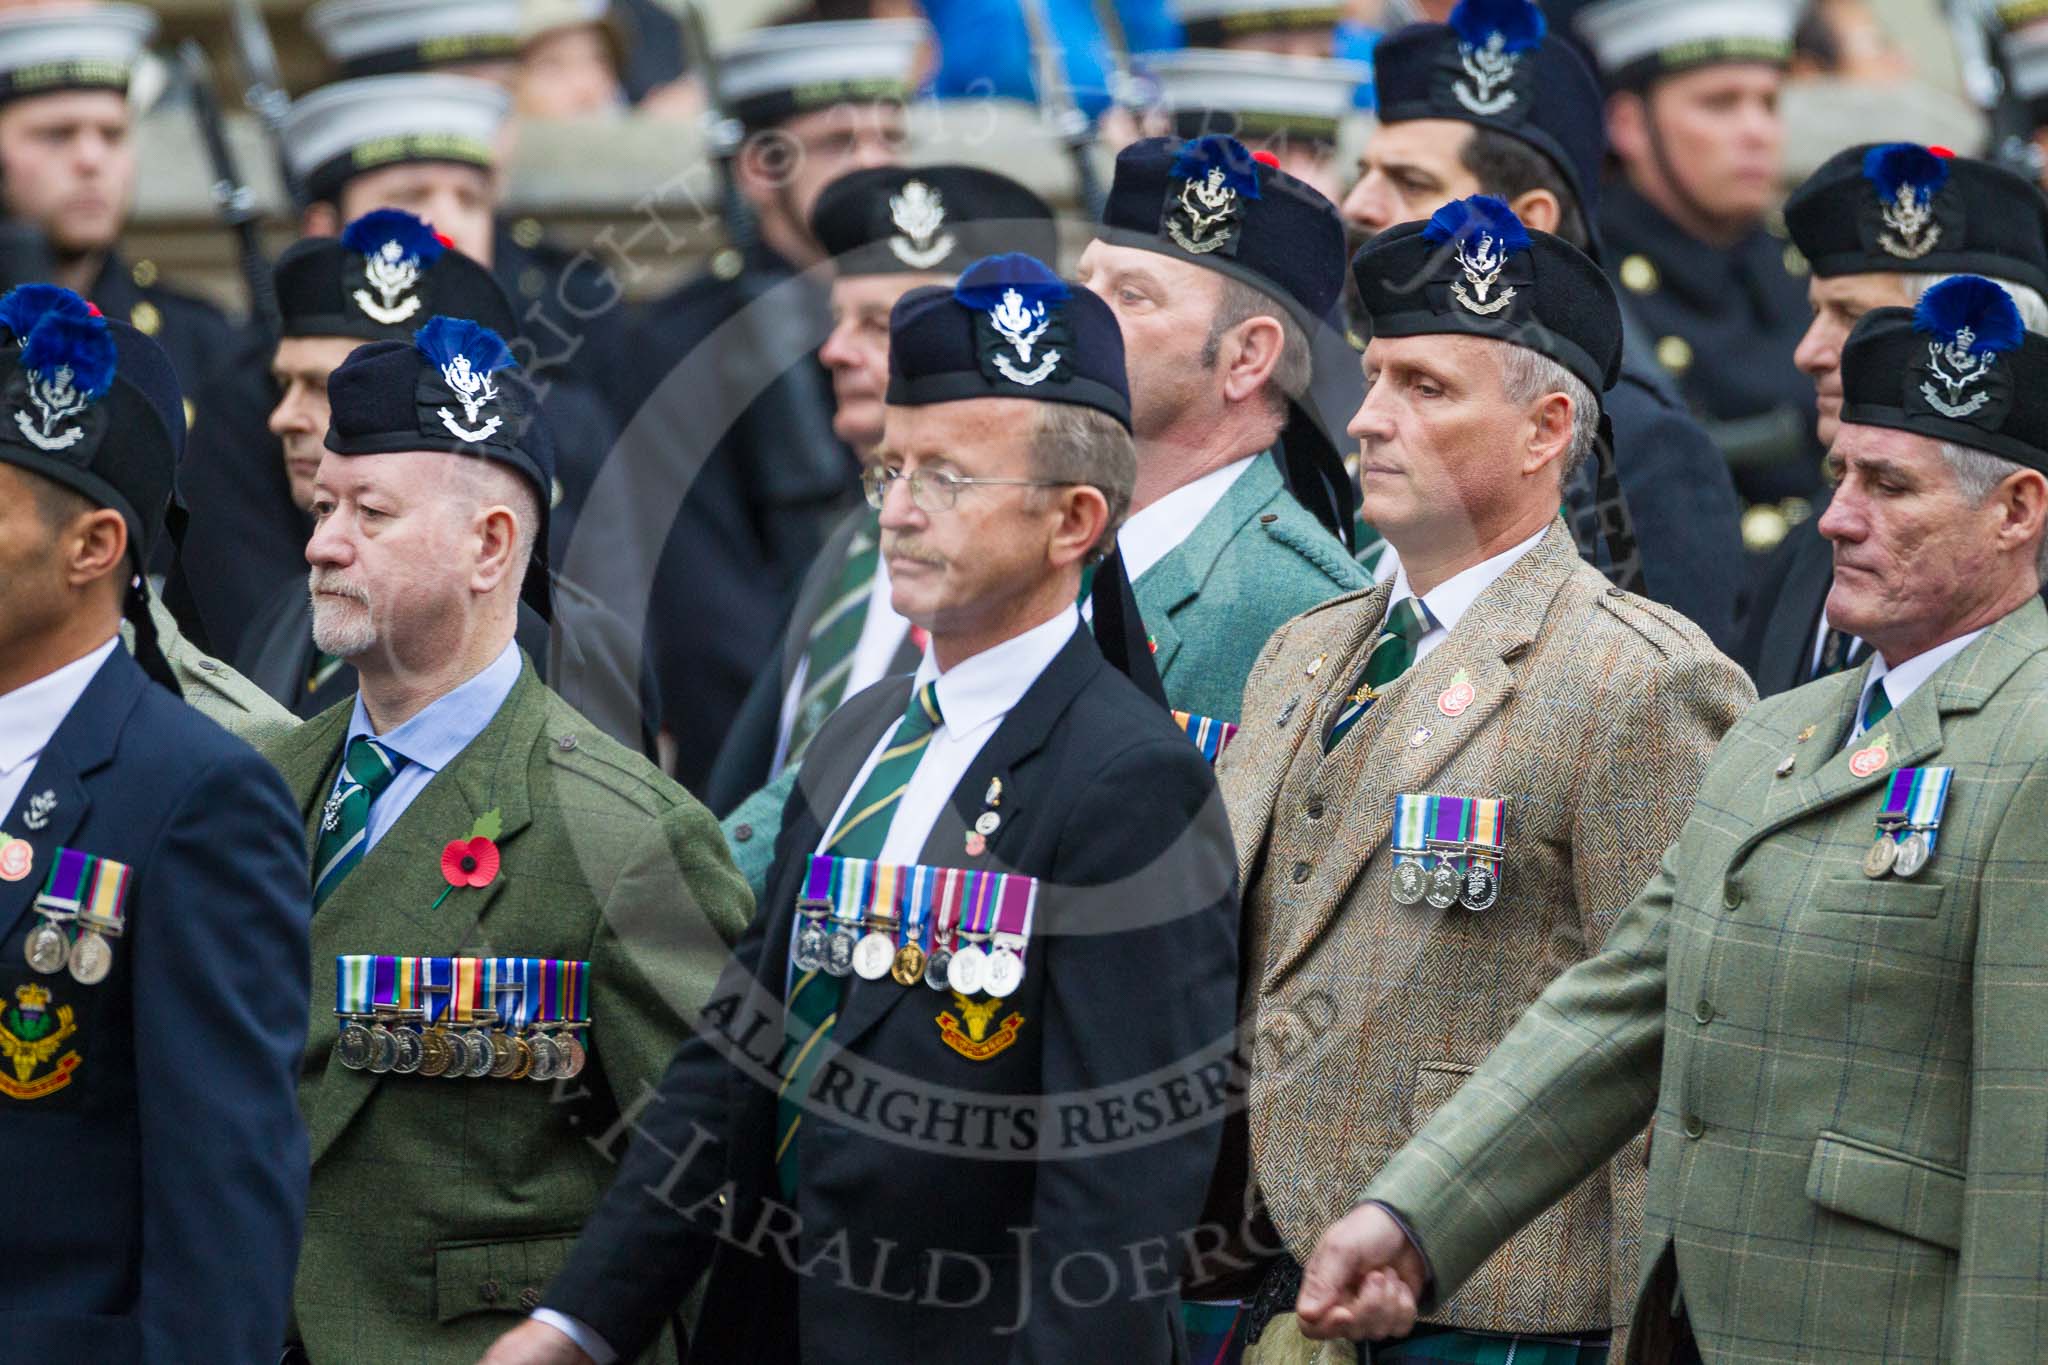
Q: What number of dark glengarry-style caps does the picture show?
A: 11